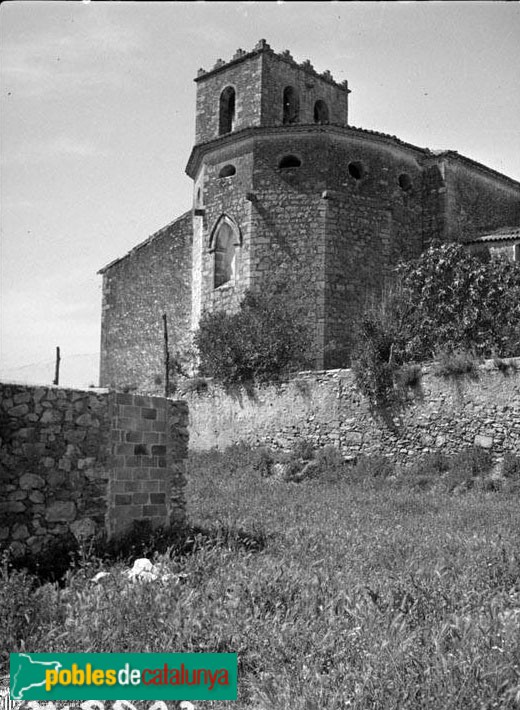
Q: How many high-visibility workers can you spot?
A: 0